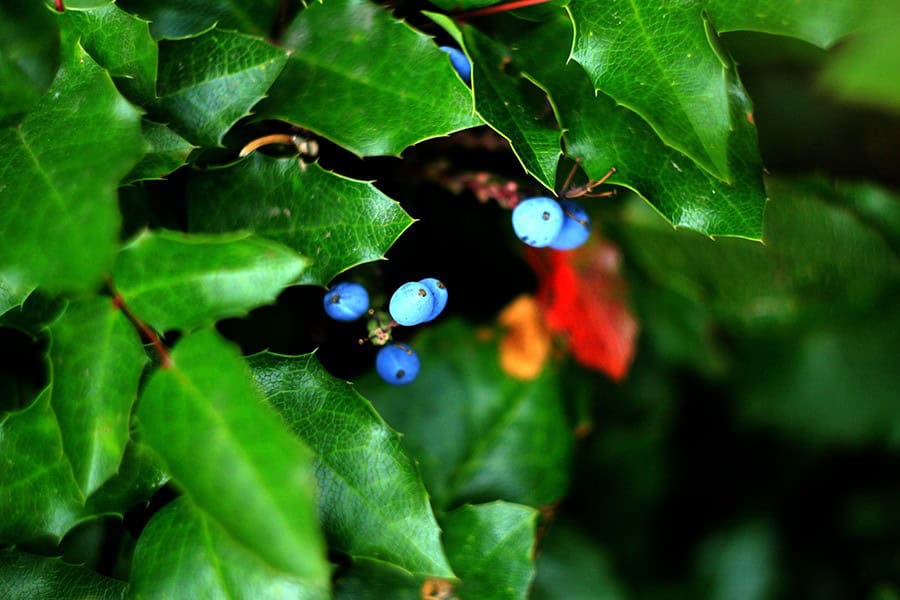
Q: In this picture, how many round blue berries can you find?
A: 7